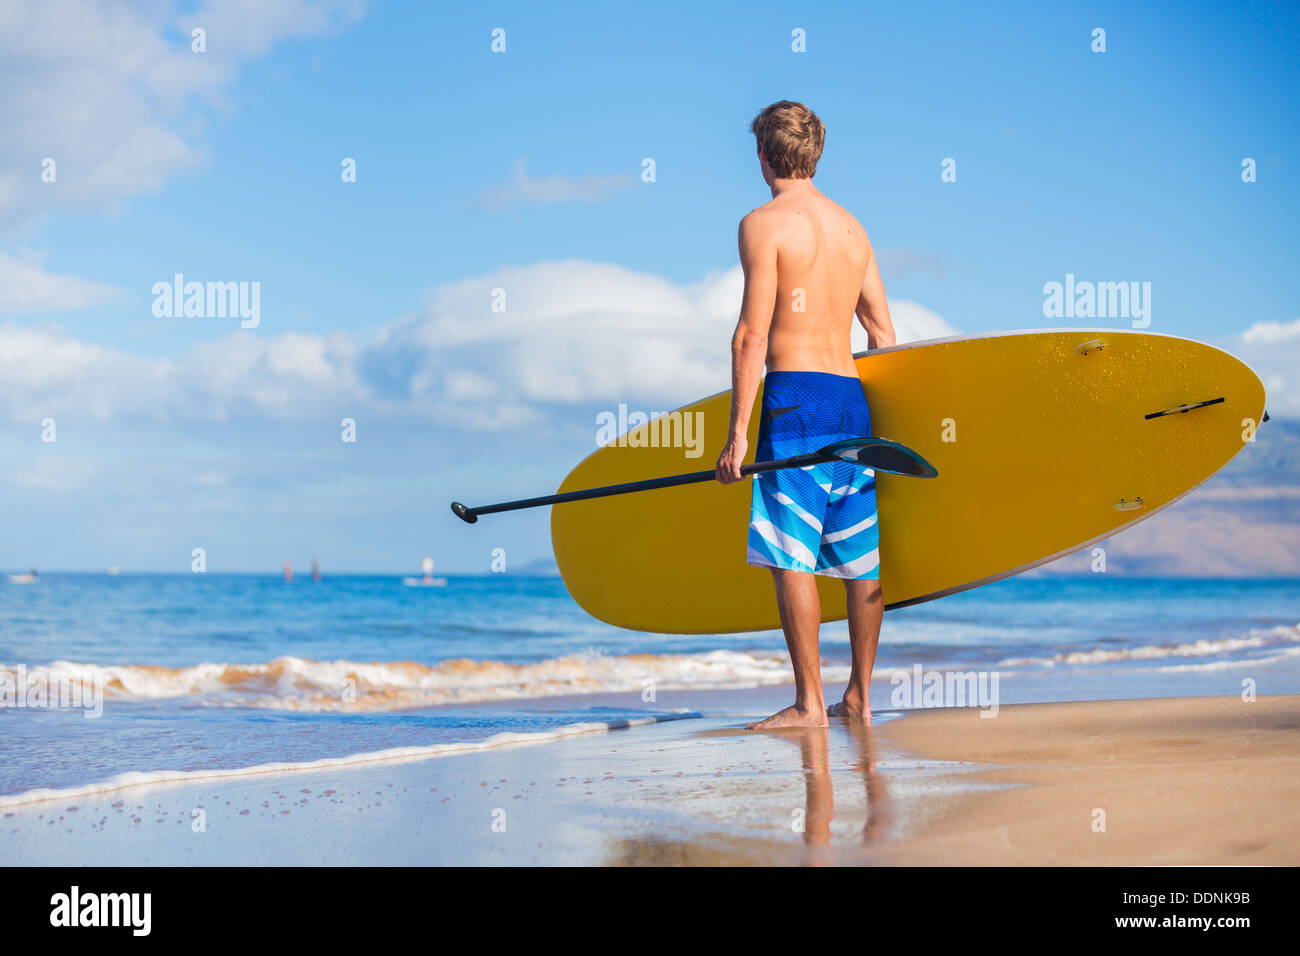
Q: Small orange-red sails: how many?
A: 2